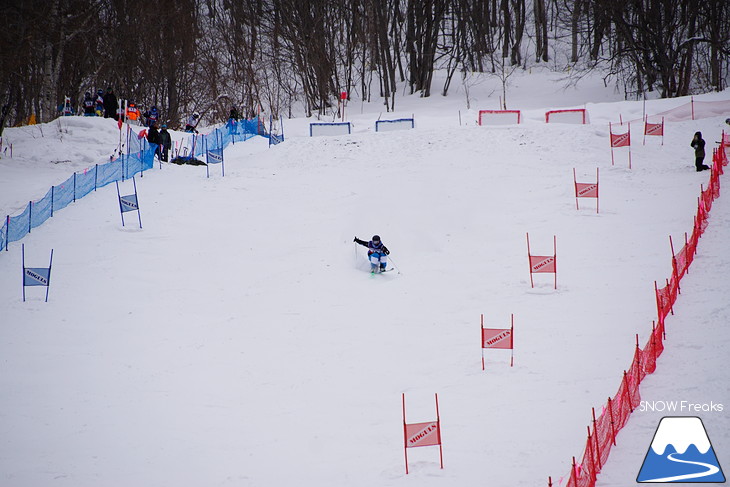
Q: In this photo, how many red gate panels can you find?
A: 6